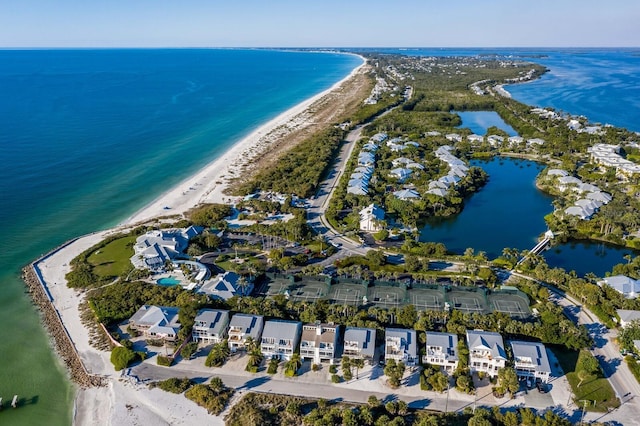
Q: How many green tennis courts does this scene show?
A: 7